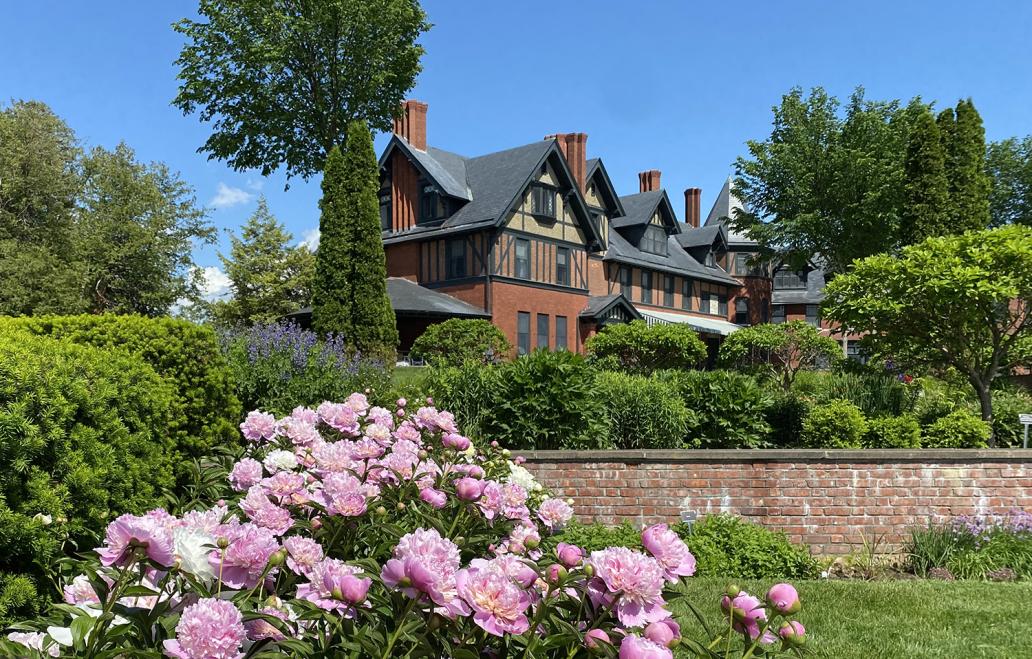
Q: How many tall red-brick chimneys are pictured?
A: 4